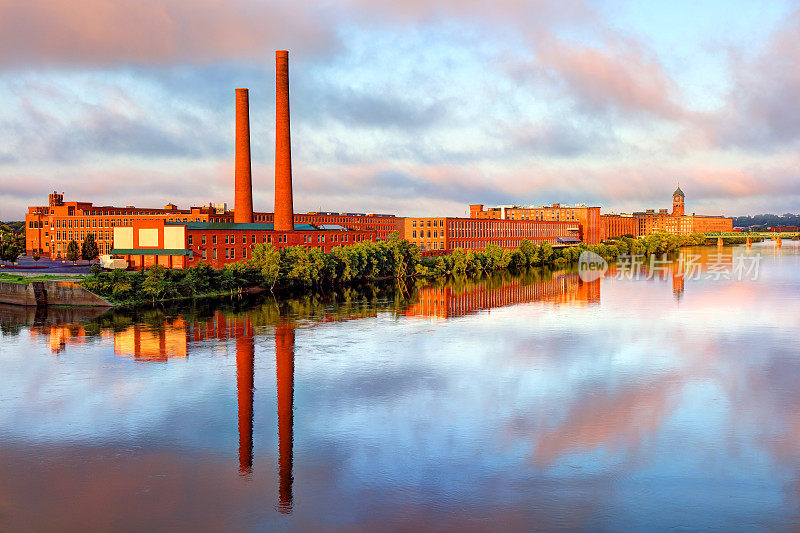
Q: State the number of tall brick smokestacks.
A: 2